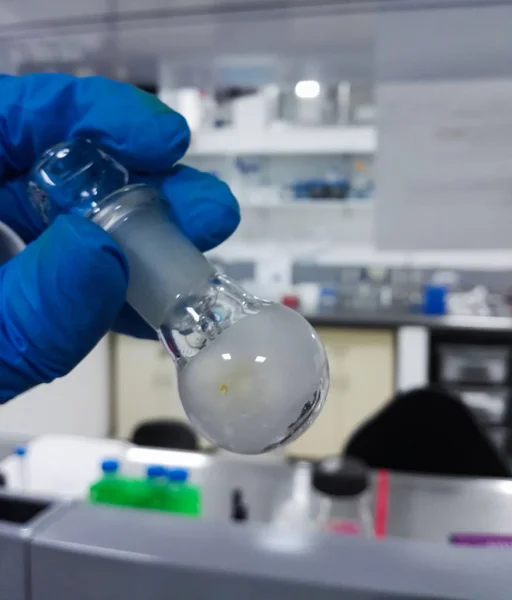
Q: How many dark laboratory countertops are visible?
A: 1